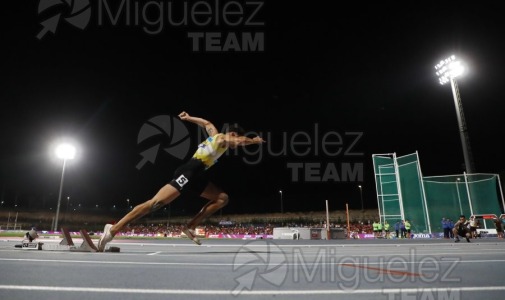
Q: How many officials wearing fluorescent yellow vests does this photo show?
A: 4